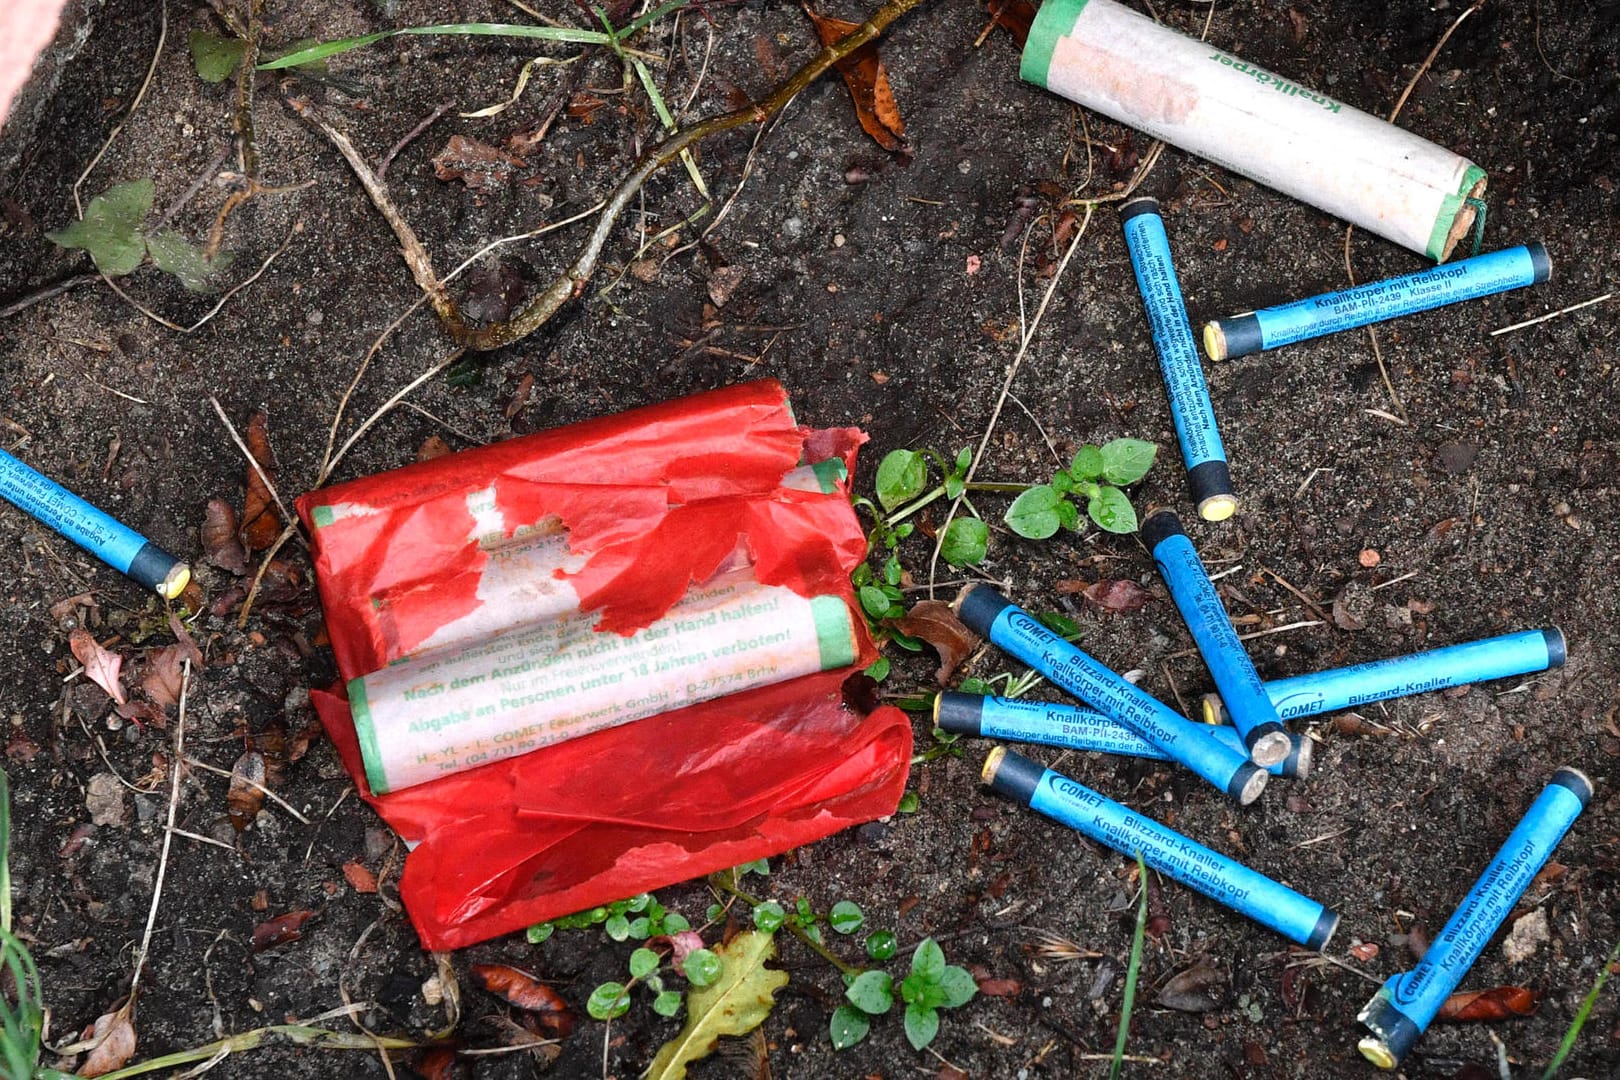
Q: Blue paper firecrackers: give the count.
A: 9